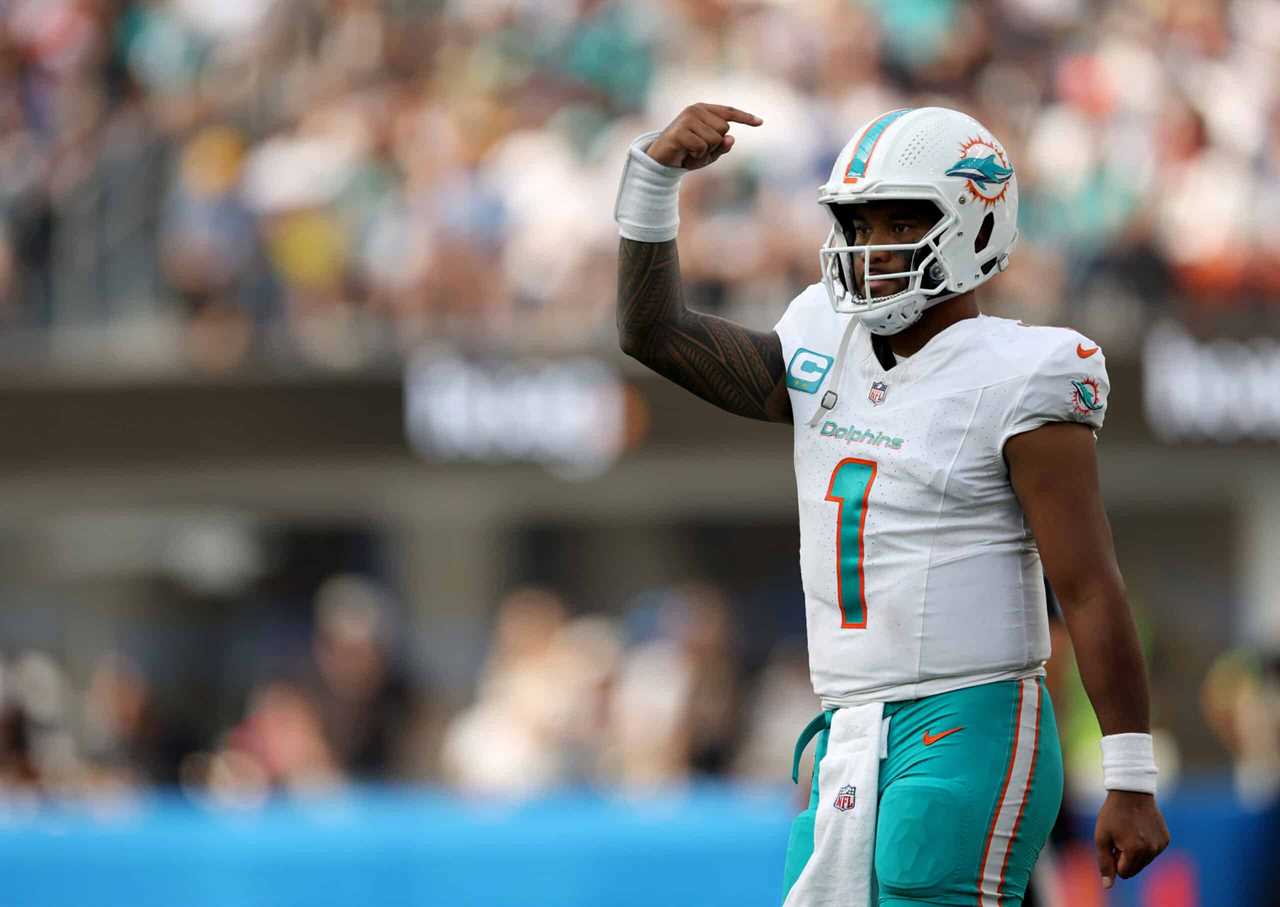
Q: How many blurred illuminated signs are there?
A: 2